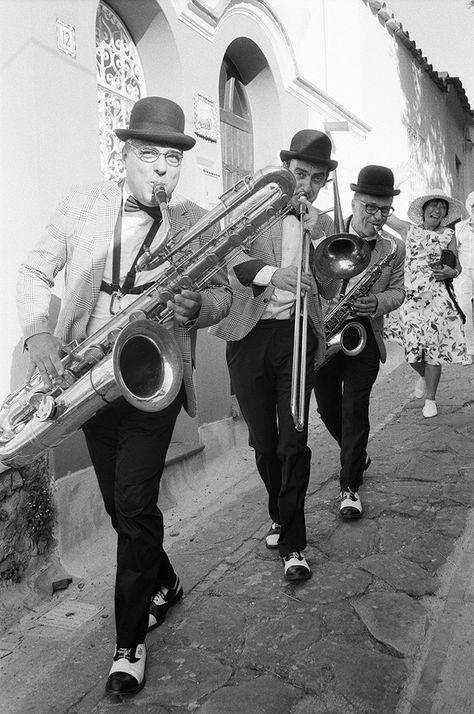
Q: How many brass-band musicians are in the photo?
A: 3